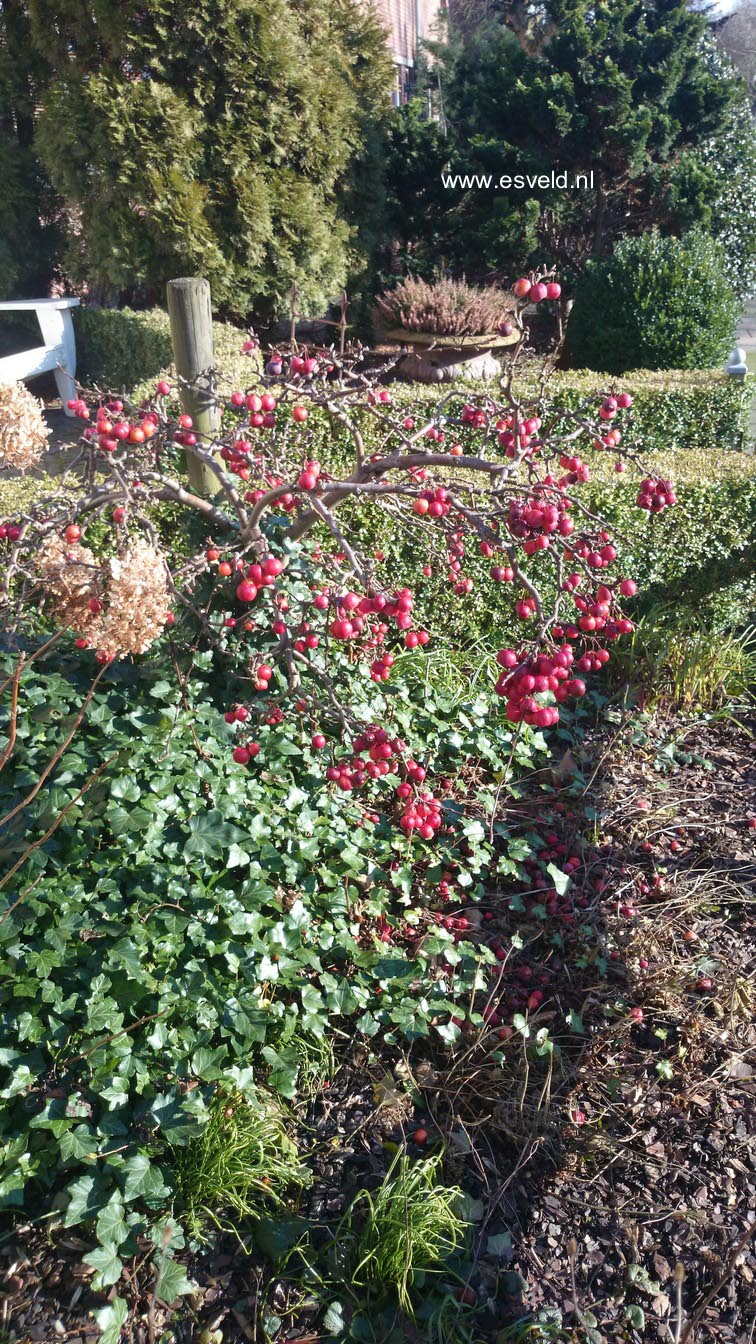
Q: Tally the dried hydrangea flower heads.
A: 3